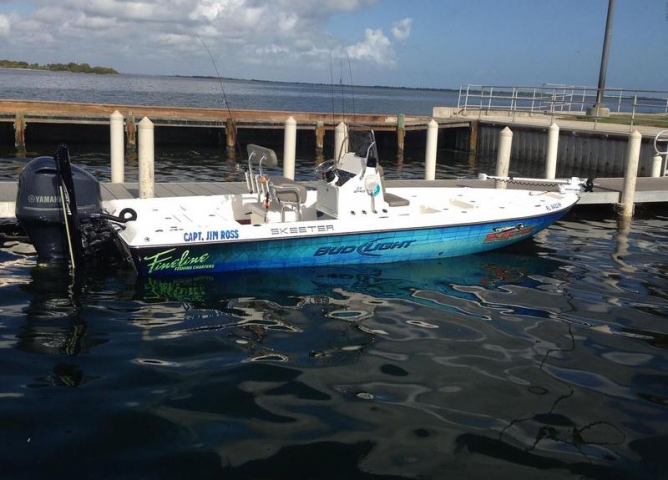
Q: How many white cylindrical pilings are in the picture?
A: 9